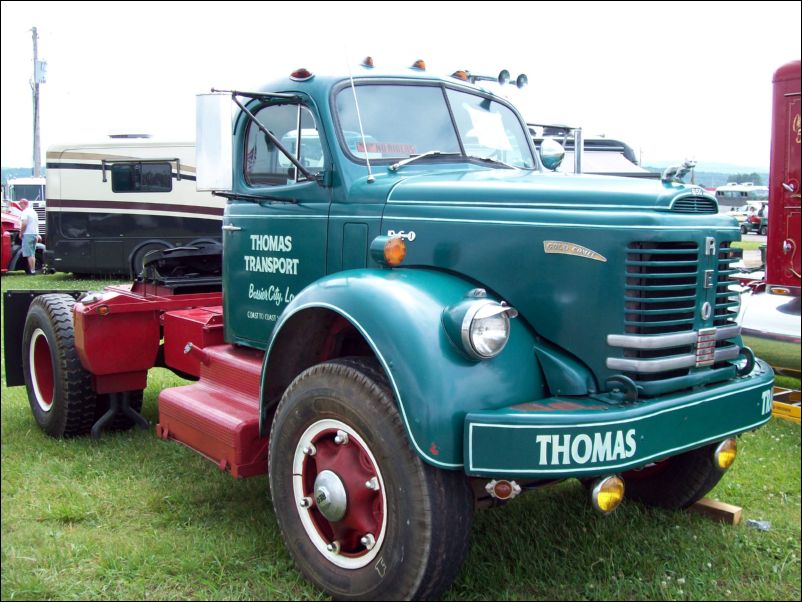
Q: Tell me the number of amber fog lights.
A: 2